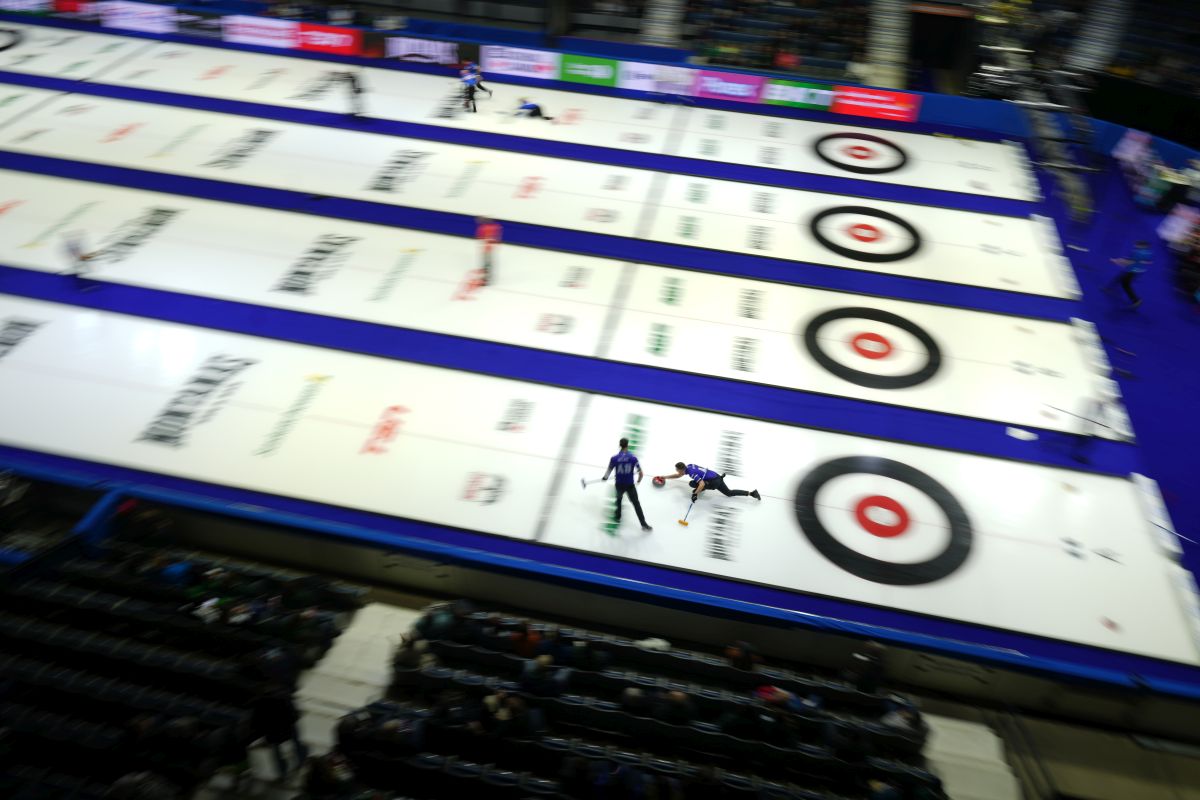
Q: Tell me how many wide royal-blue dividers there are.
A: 3